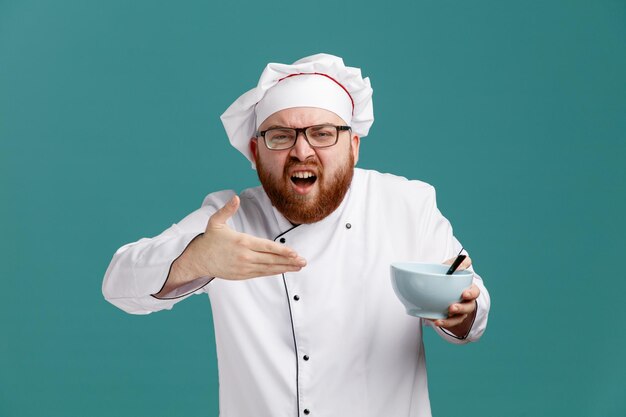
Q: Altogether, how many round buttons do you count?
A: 5